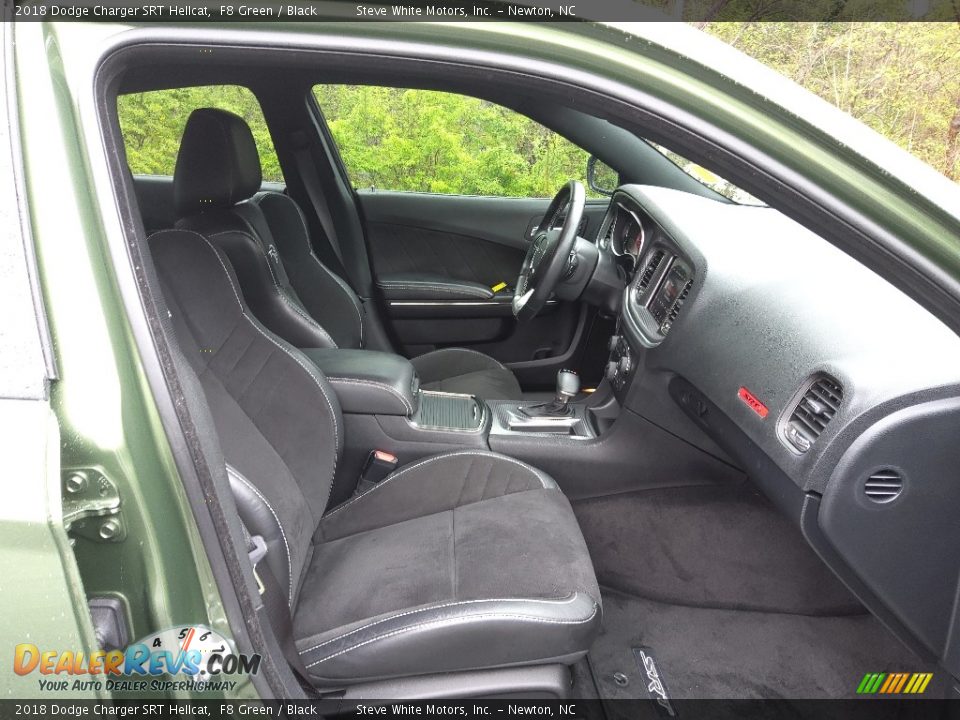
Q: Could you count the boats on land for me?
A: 0